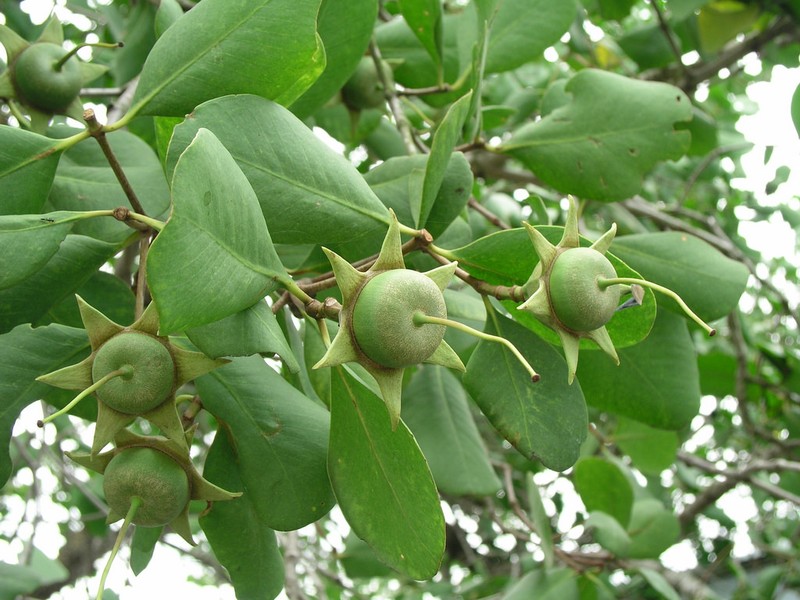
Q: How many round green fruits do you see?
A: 6